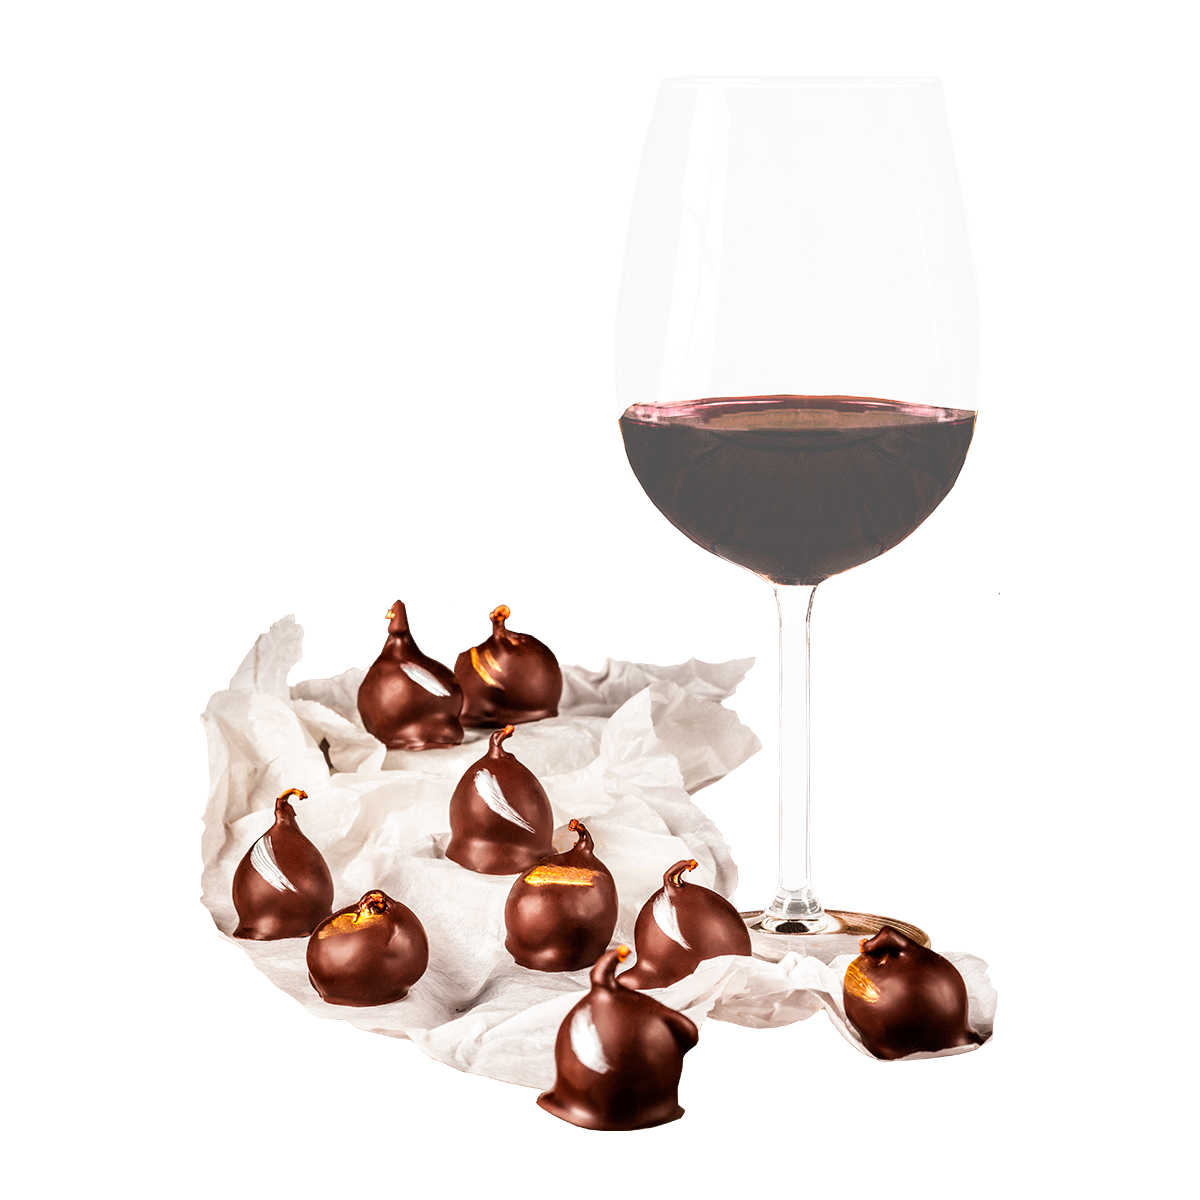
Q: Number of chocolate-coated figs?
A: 9